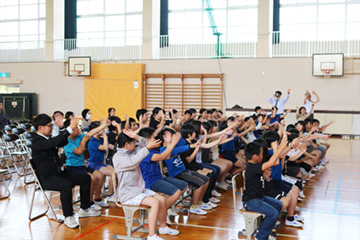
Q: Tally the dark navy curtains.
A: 3